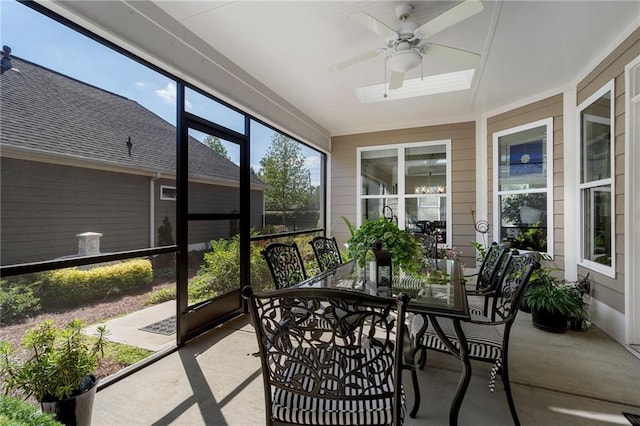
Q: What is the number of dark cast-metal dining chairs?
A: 6